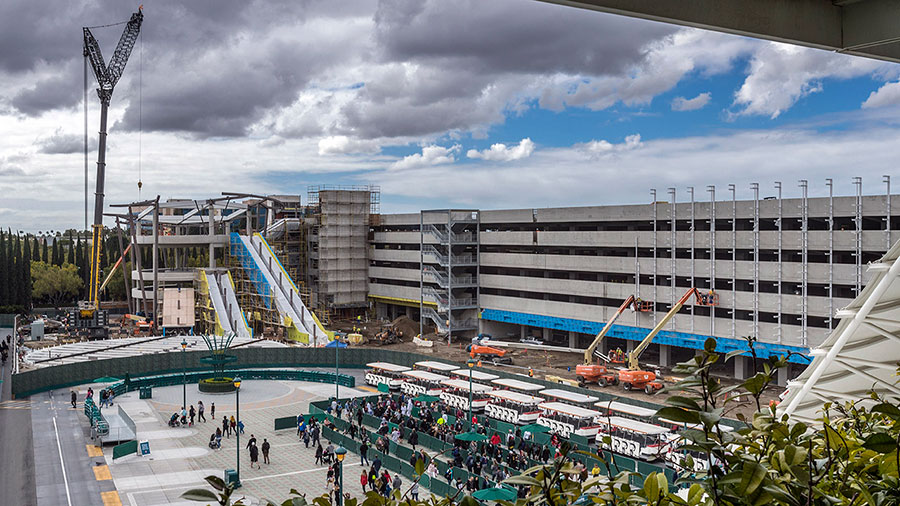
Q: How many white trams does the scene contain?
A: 13